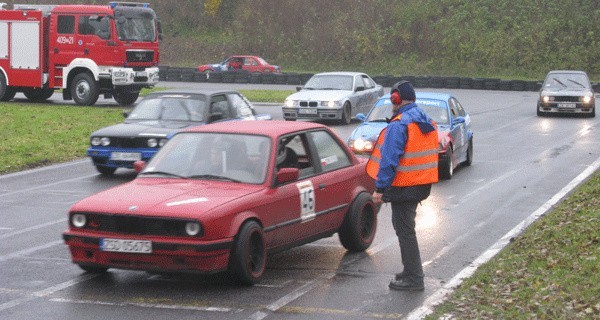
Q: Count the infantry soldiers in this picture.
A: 0